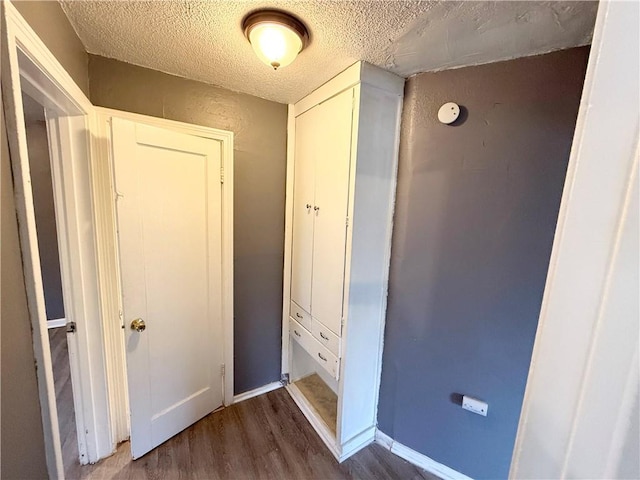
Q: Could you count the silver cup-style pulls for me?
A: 4